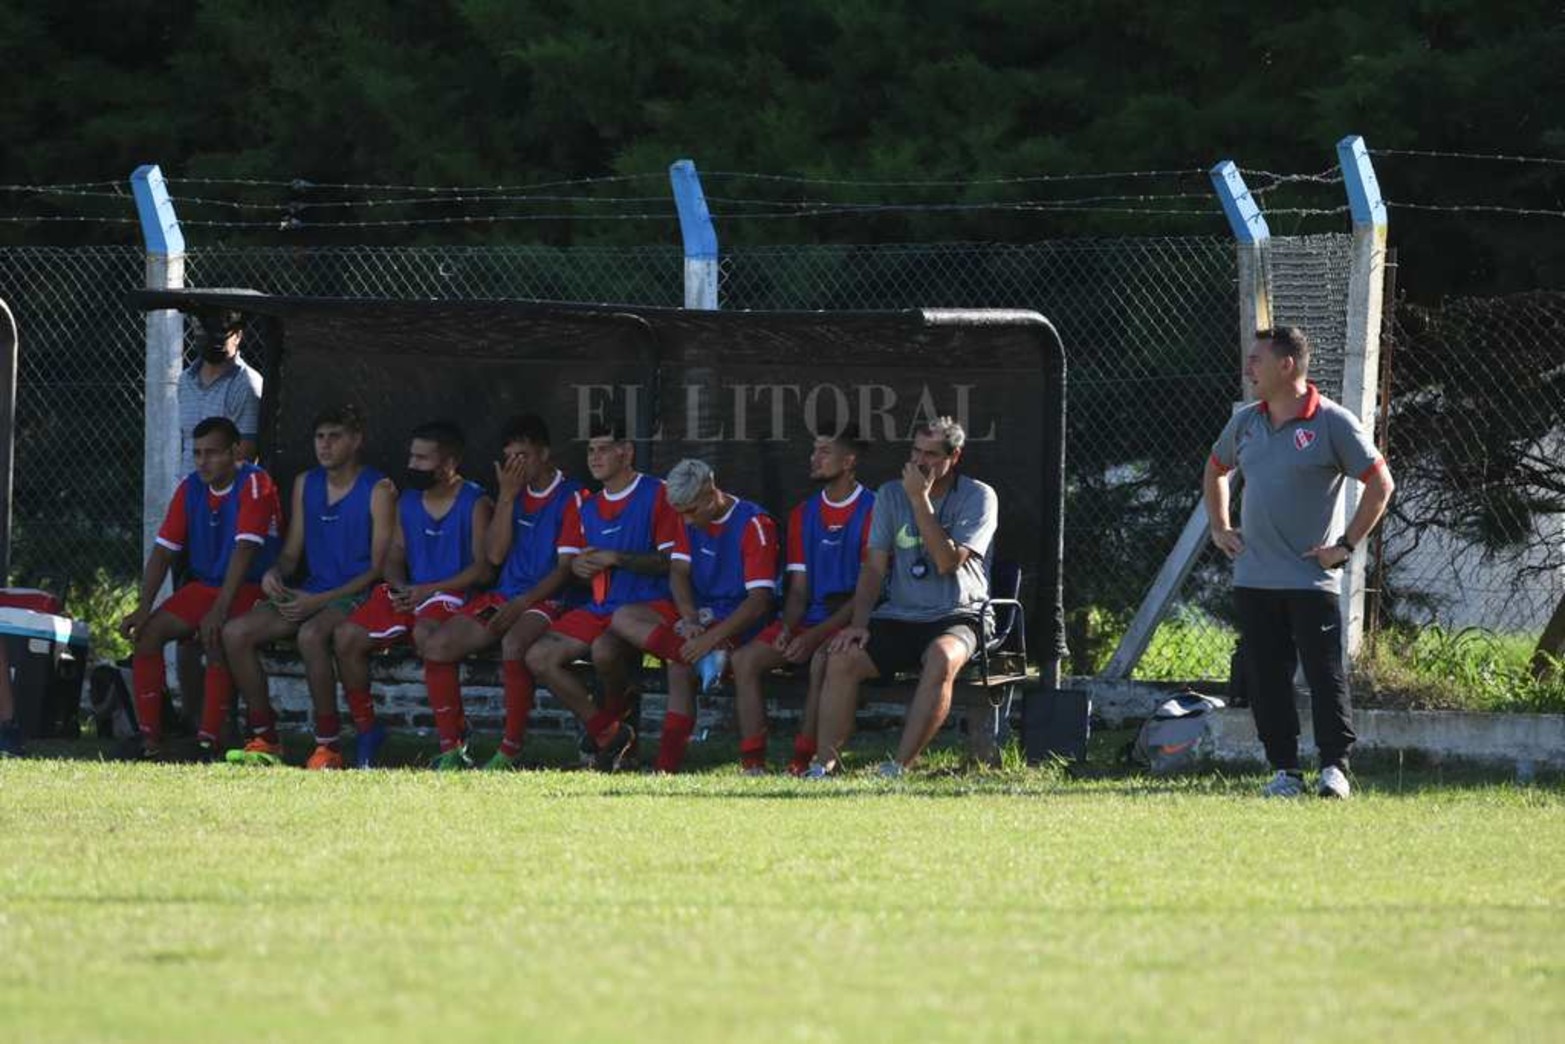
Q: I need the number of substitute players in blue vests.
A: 7